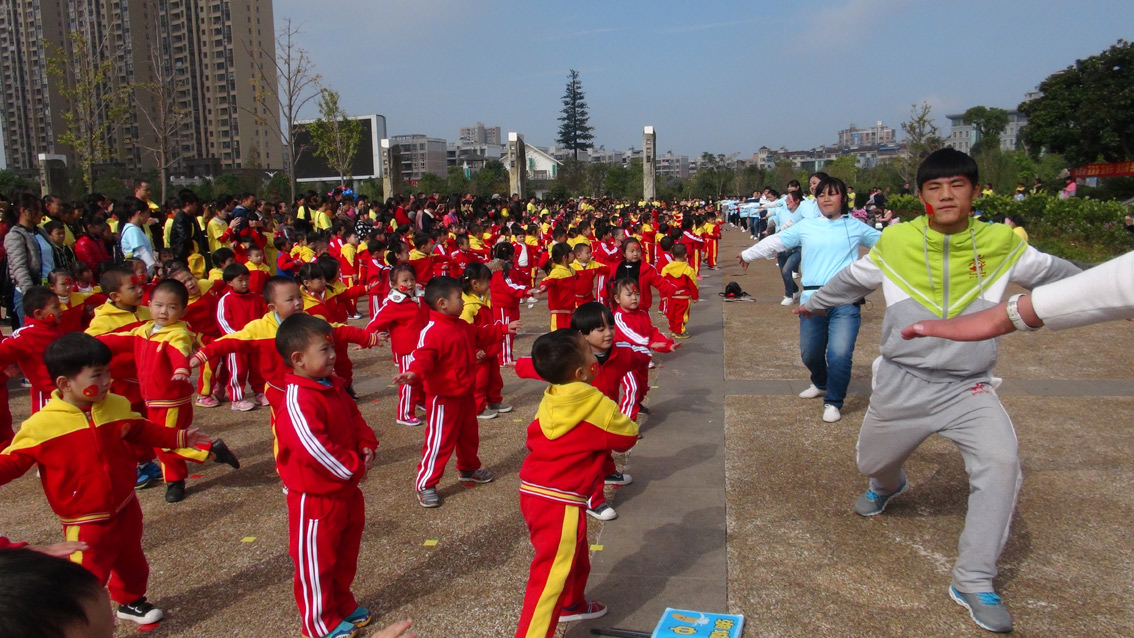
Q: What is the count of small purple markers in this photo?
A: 0